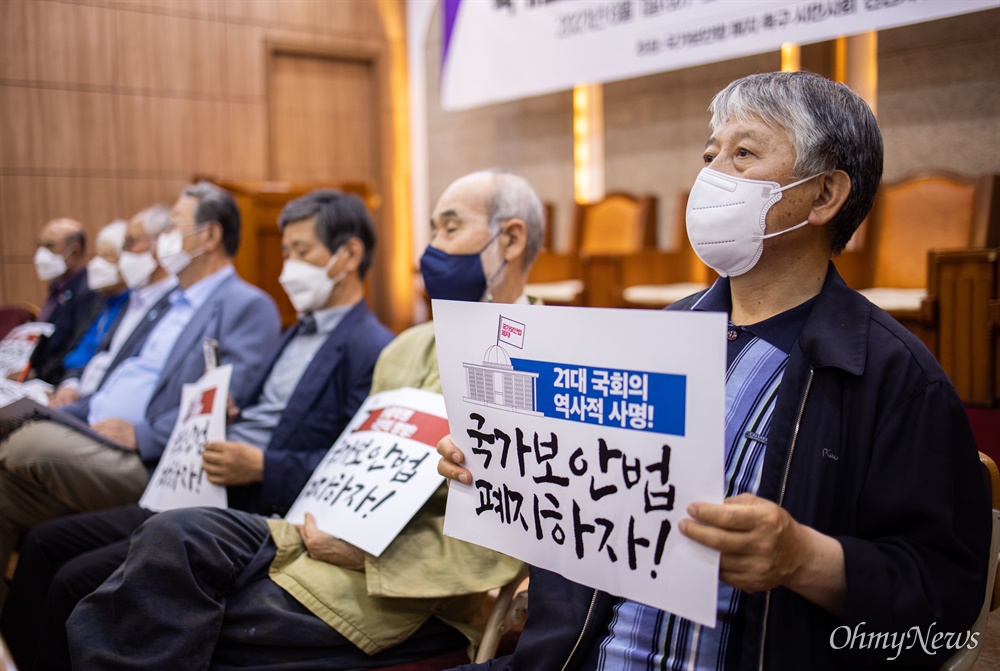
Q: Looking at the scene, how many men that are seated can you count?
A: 7